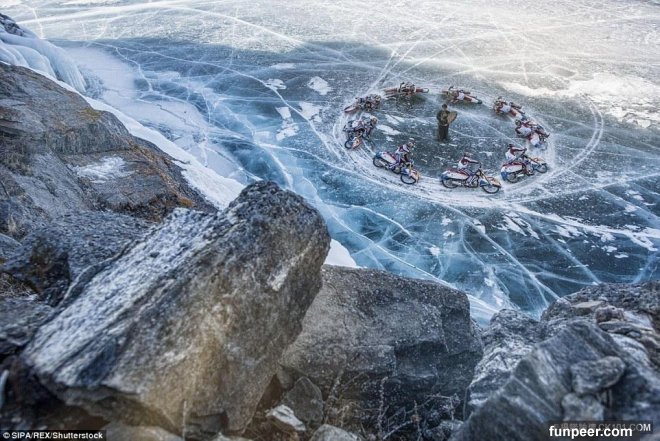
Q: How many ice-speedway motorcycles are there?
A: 9